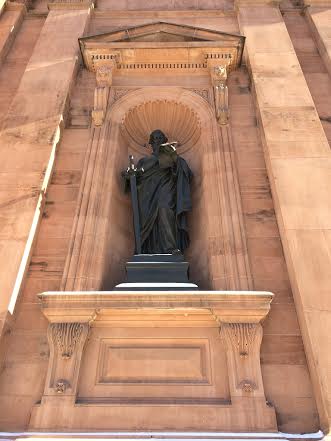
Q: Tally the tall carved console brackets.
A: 4